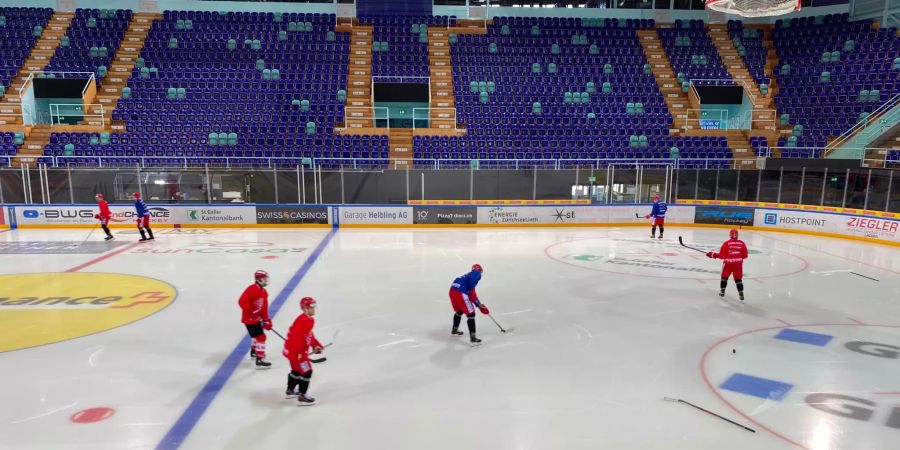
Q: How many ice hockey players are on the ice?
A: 7